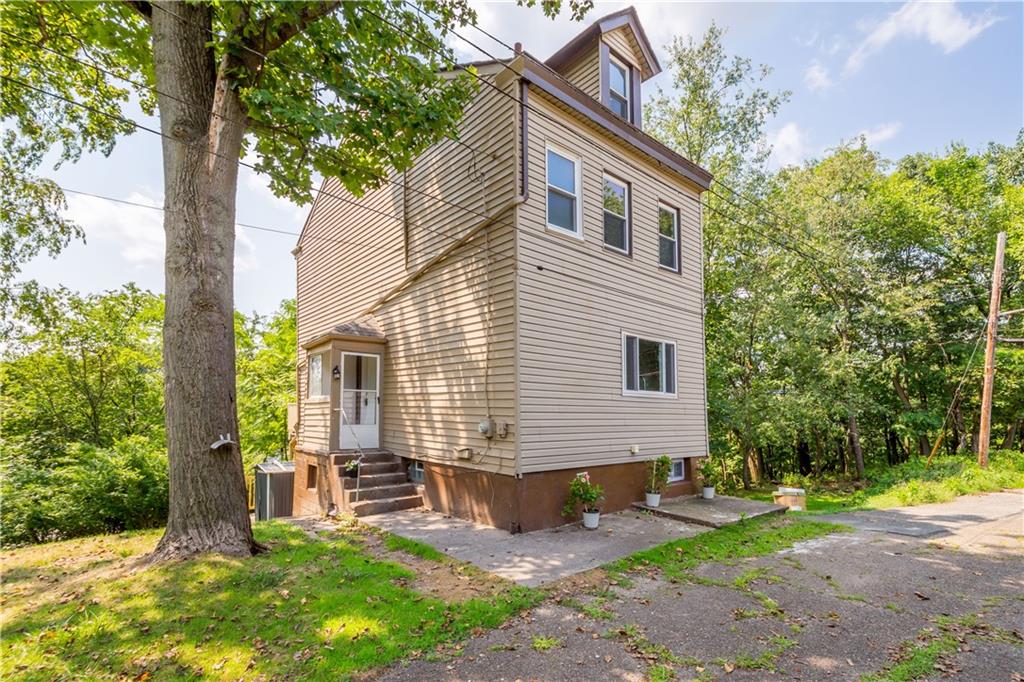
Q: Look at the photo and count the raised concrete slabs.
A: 1